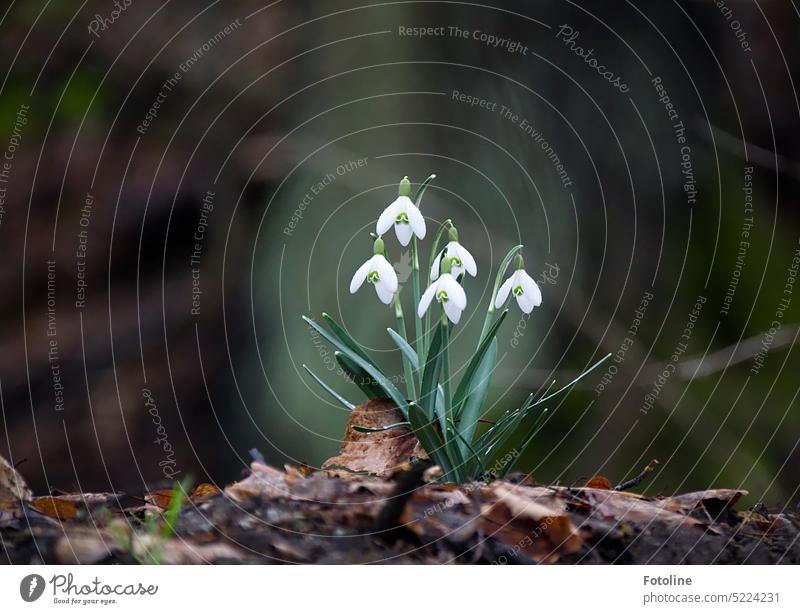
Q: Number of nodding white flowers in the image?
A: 5